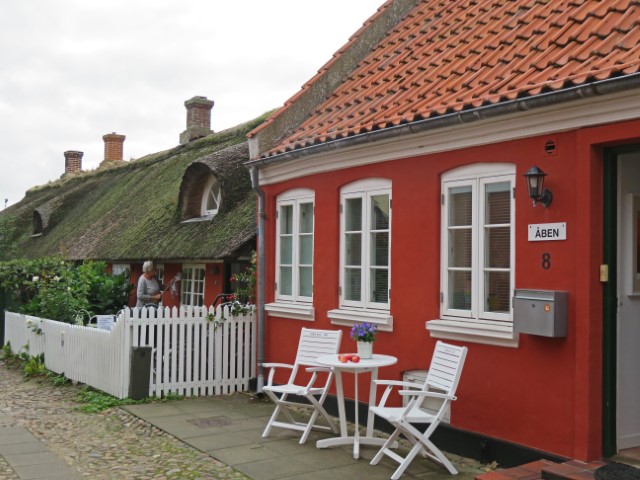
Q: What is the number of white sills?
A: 3